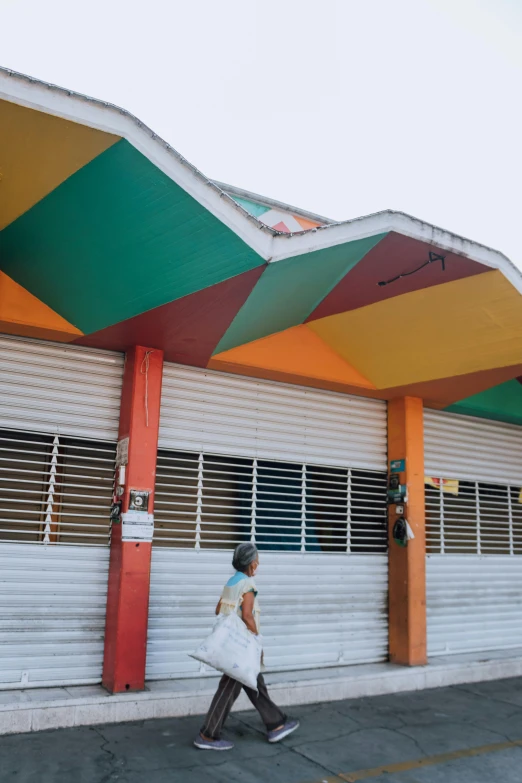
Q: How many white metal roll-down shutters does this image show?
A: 3